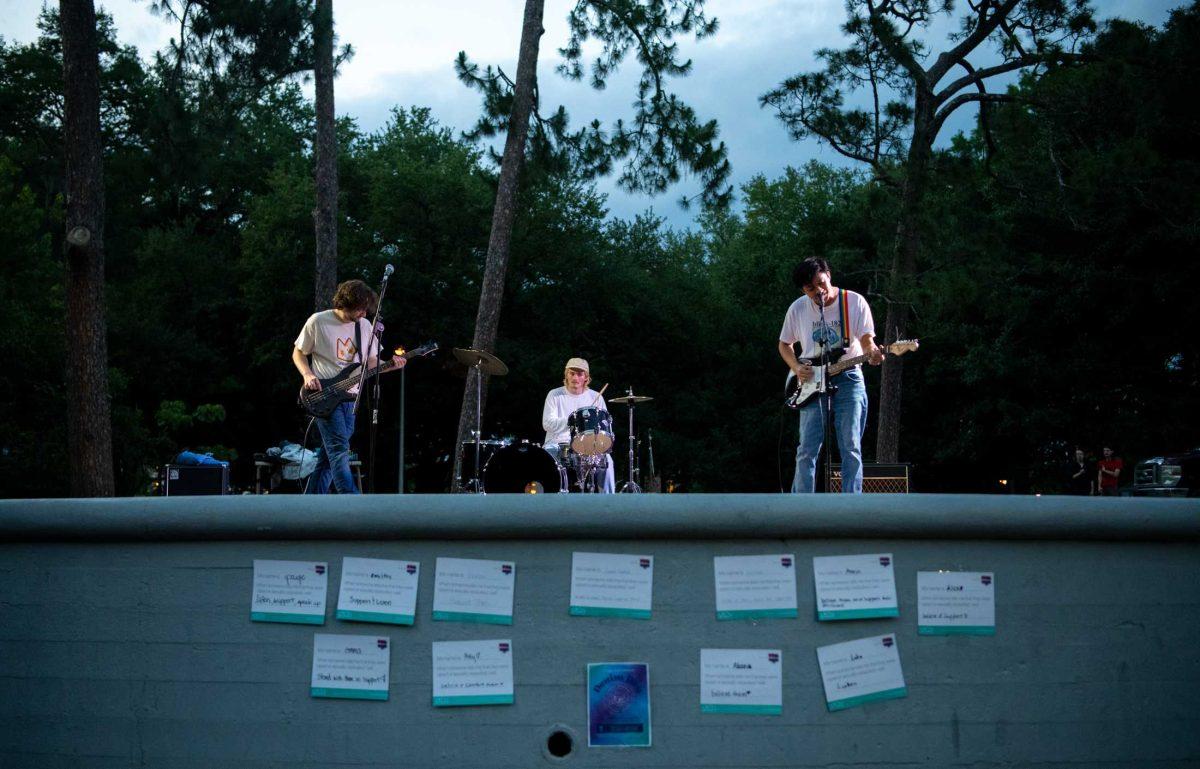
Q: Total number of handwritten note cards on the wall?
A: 11